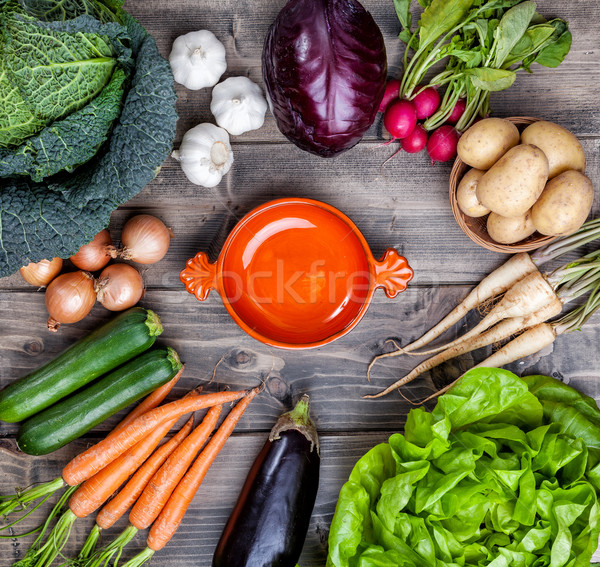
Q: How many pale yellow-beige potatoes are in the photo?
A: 6